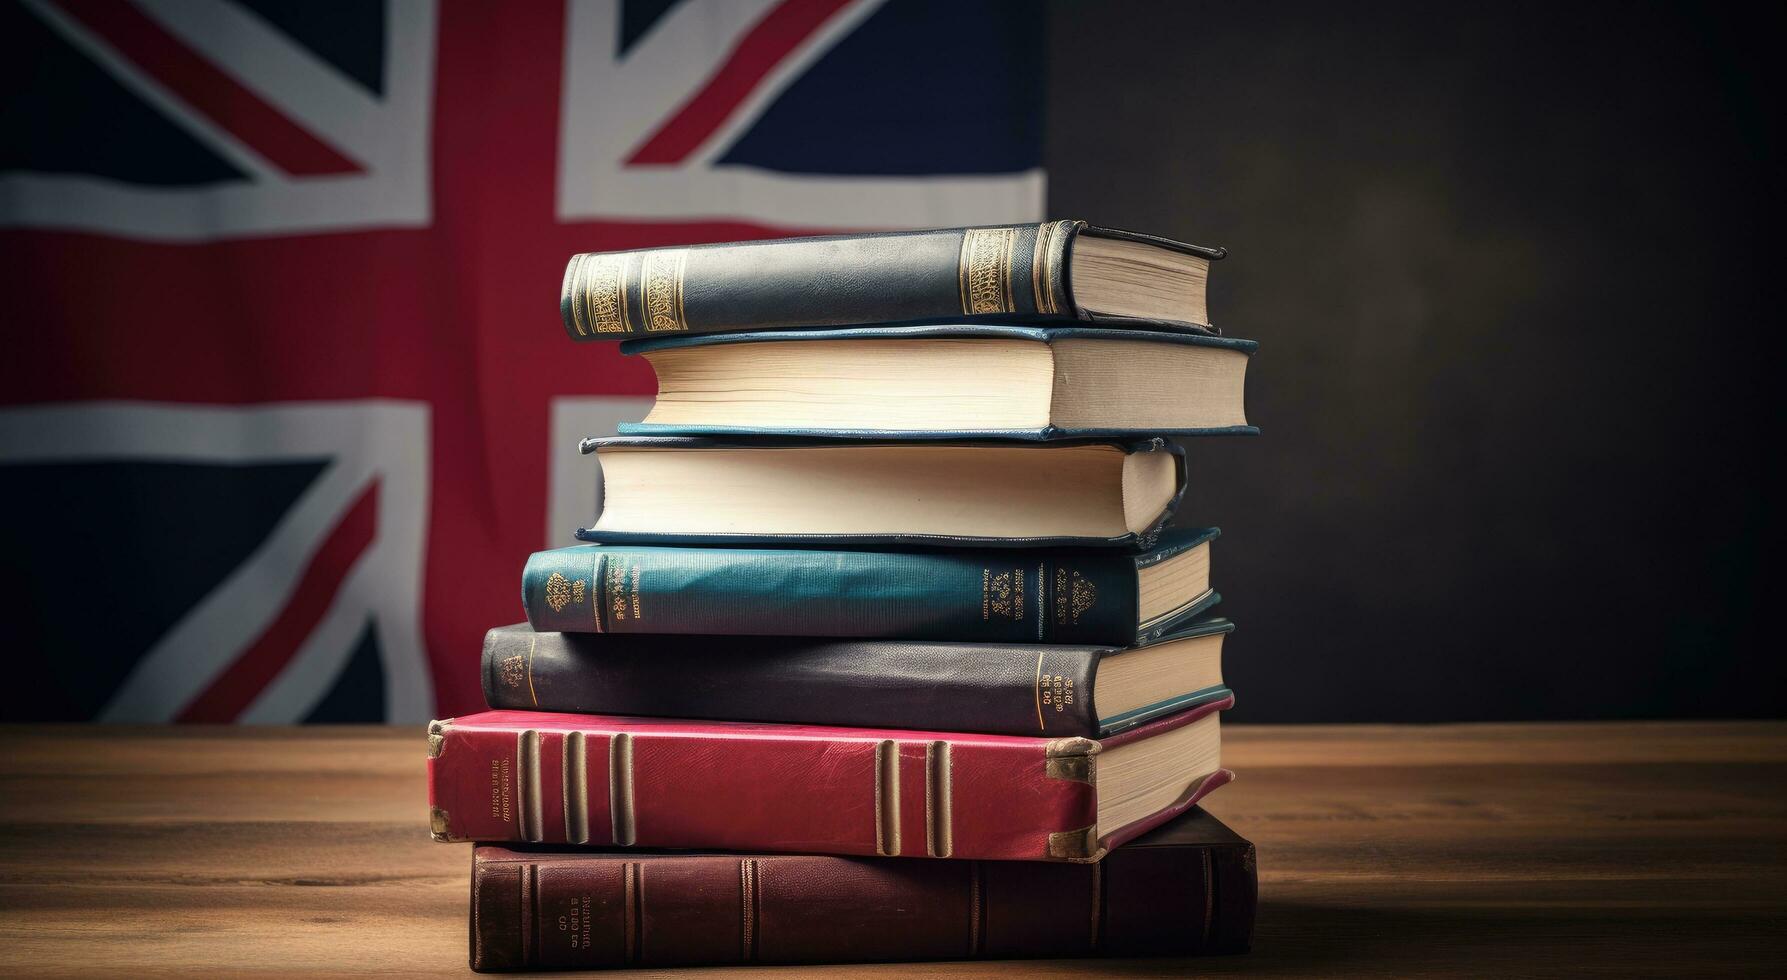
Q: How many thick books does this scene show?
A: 7